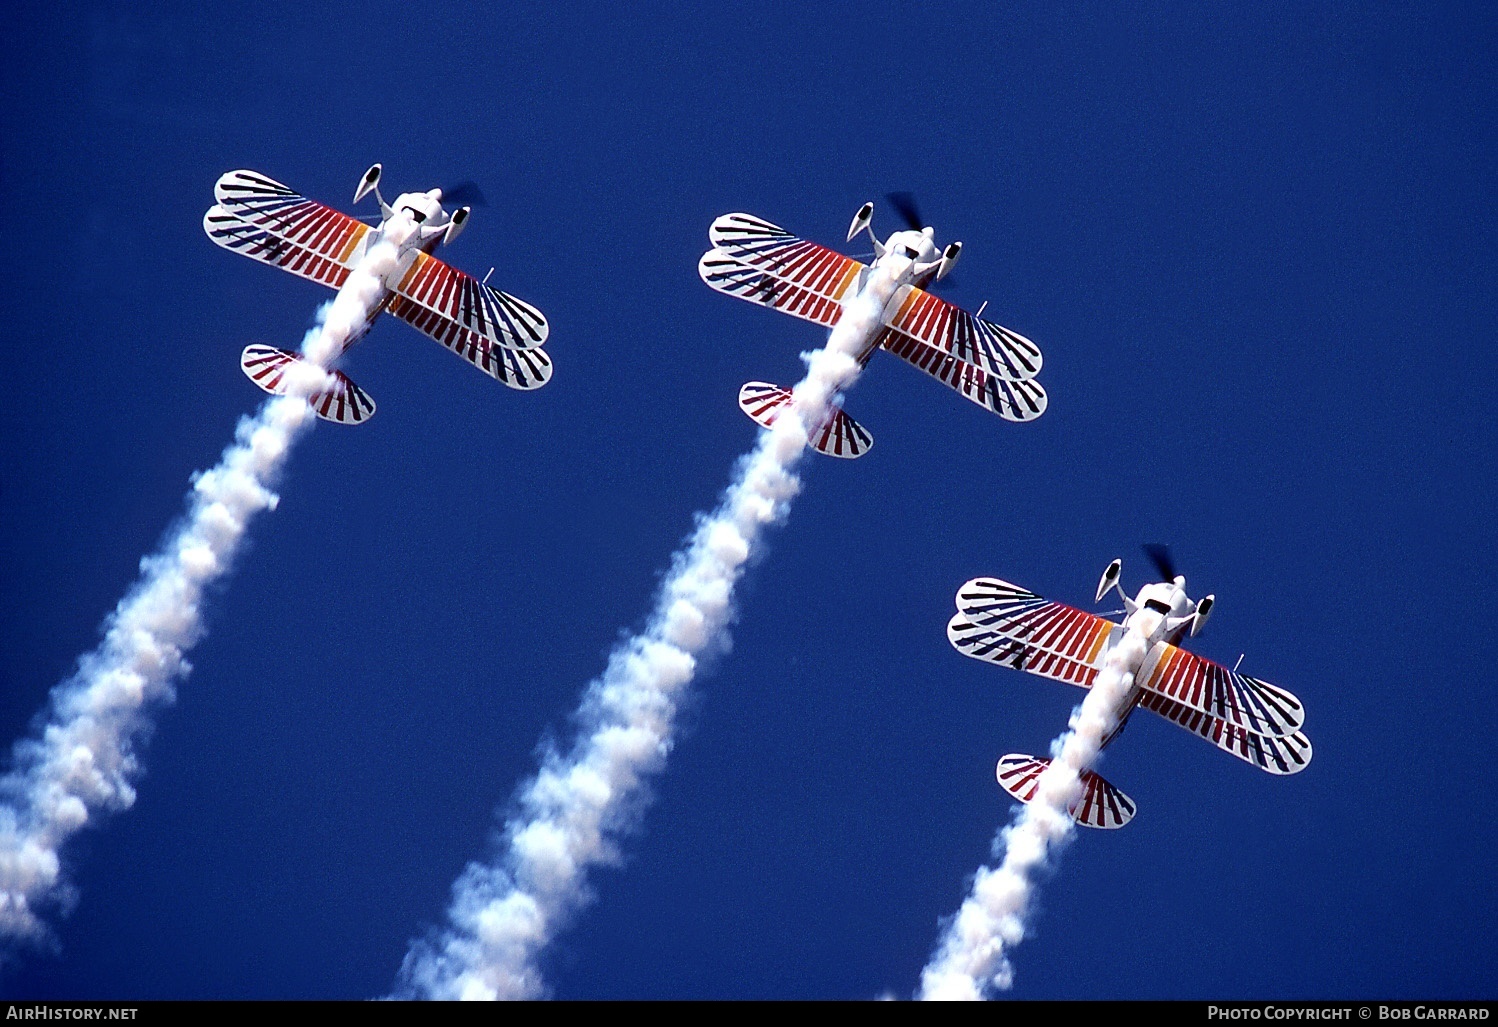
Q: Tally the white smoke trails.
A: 3